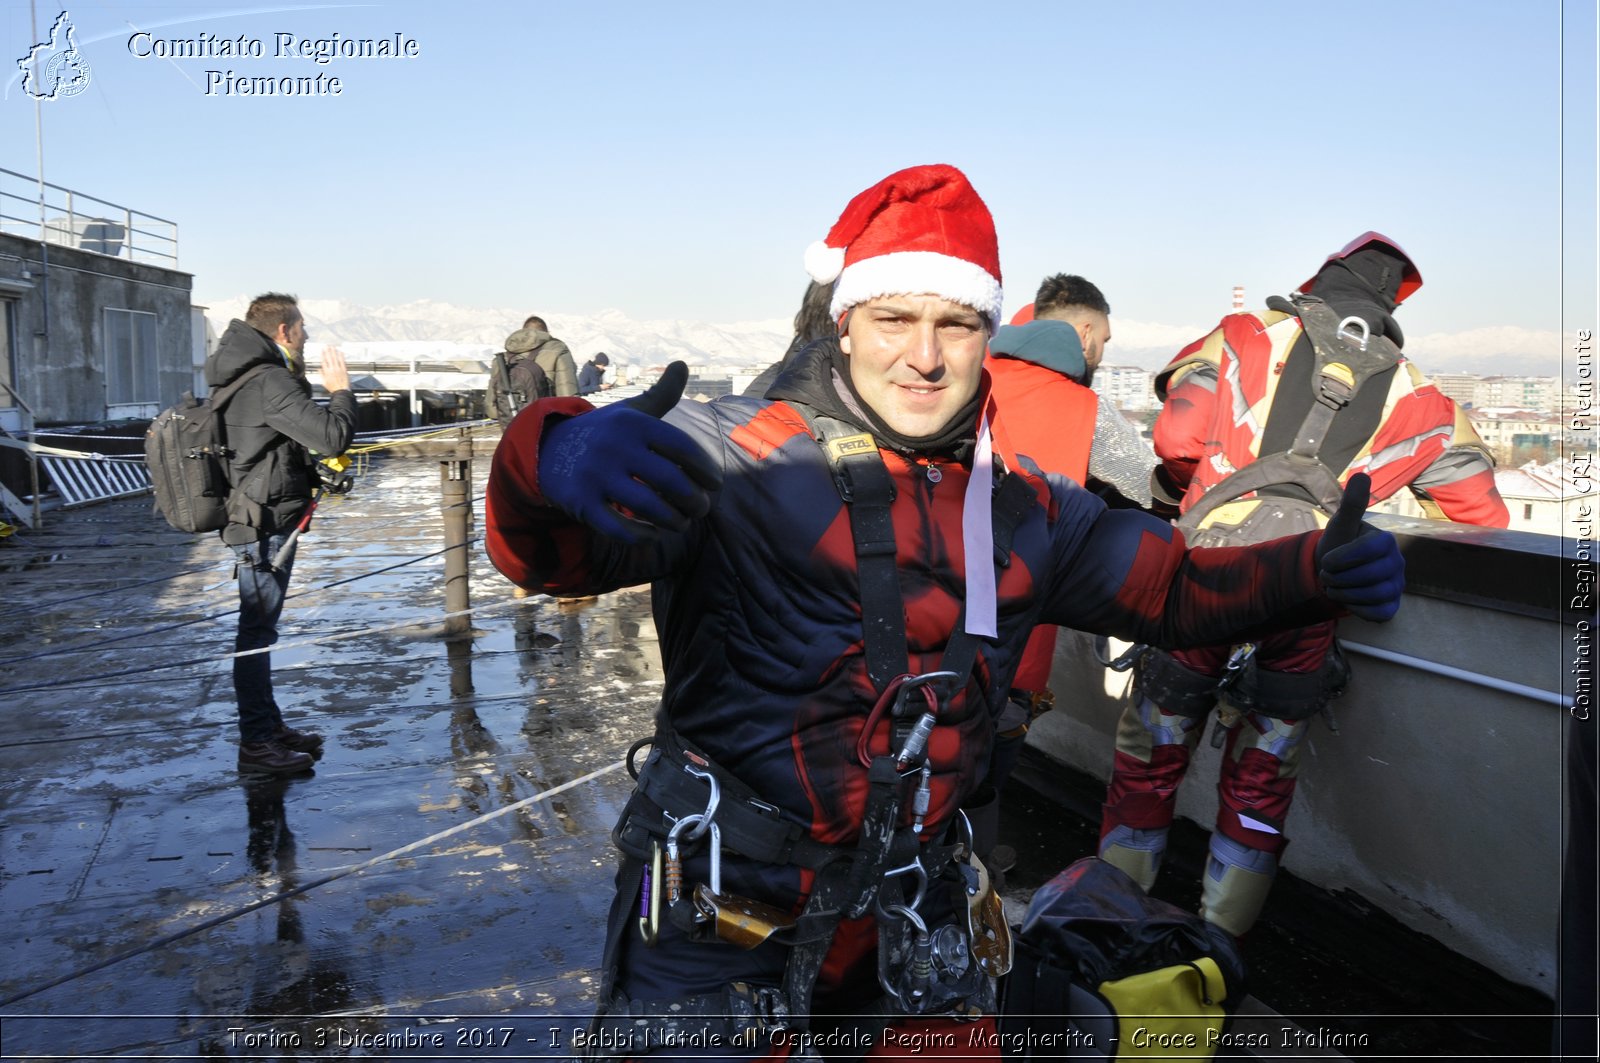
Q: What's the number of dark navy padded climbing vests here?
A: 1